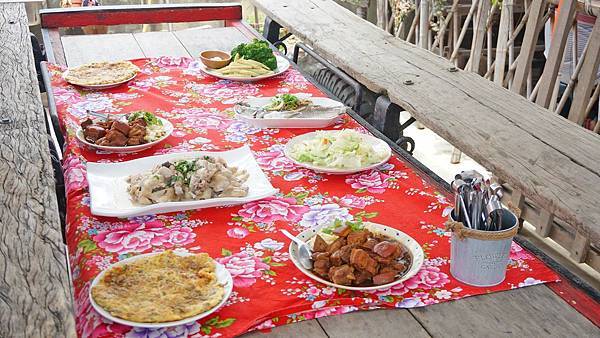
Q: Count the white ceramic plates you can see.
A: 8